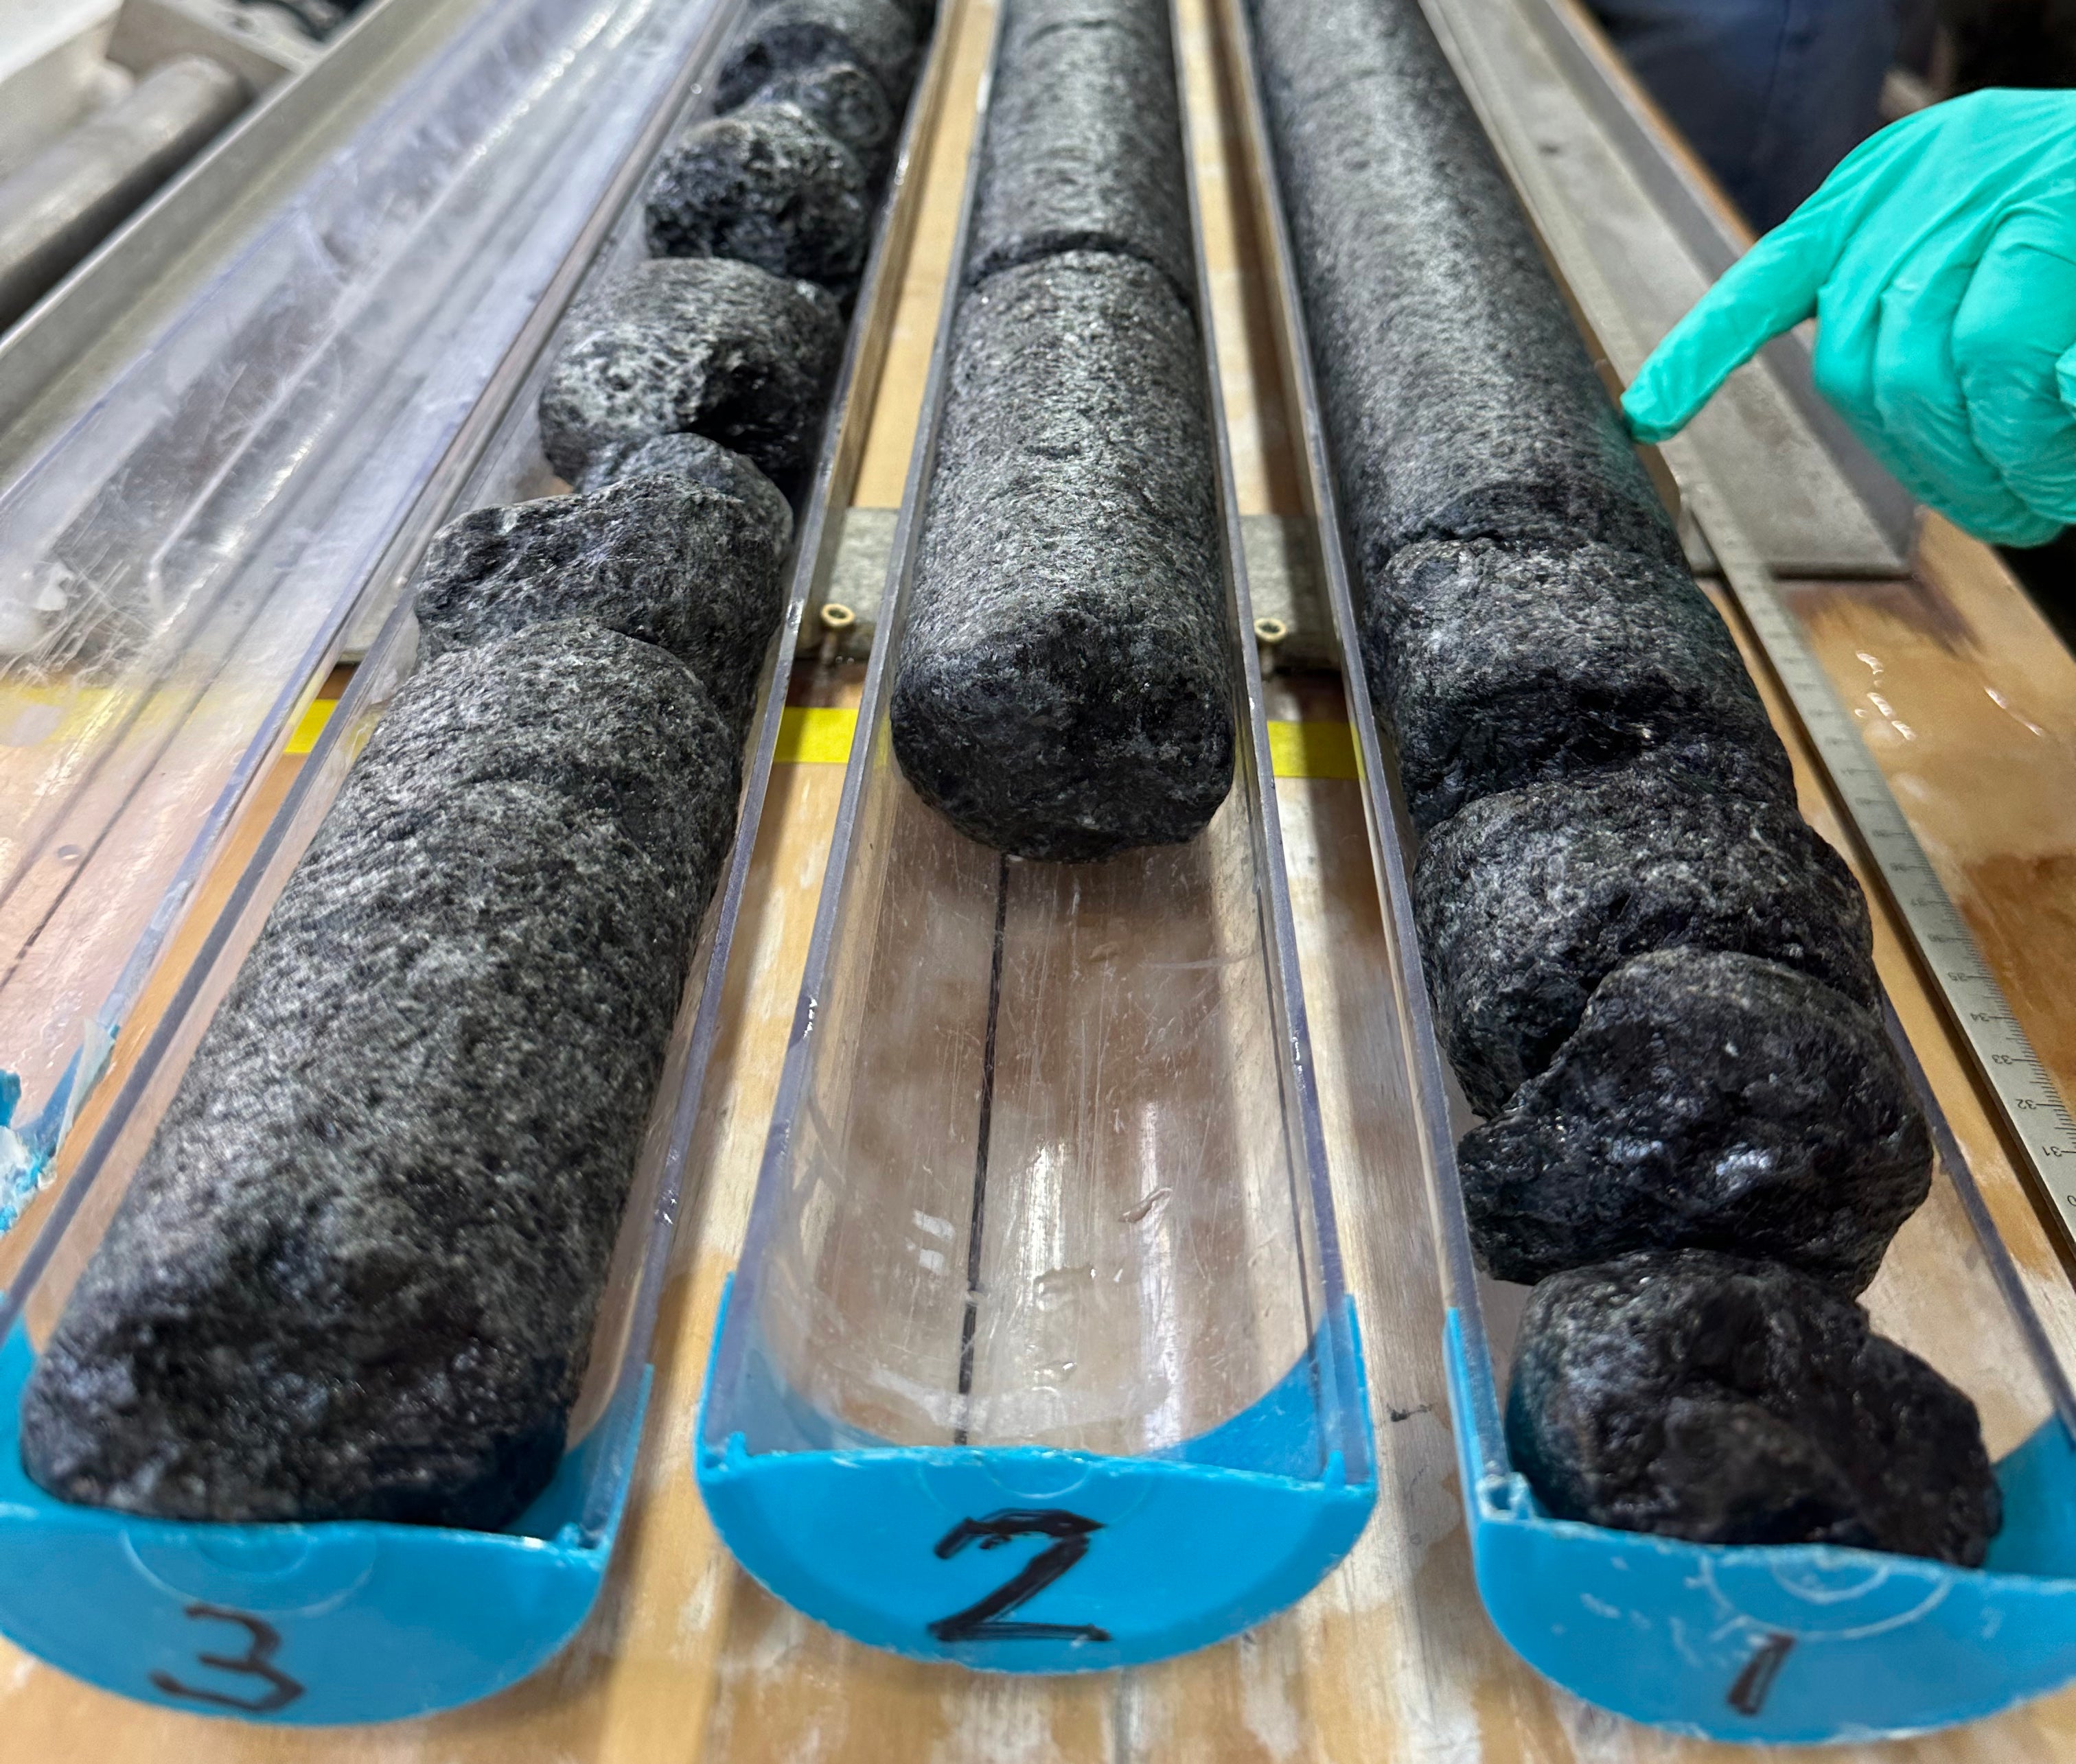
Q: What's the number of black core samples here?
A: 3